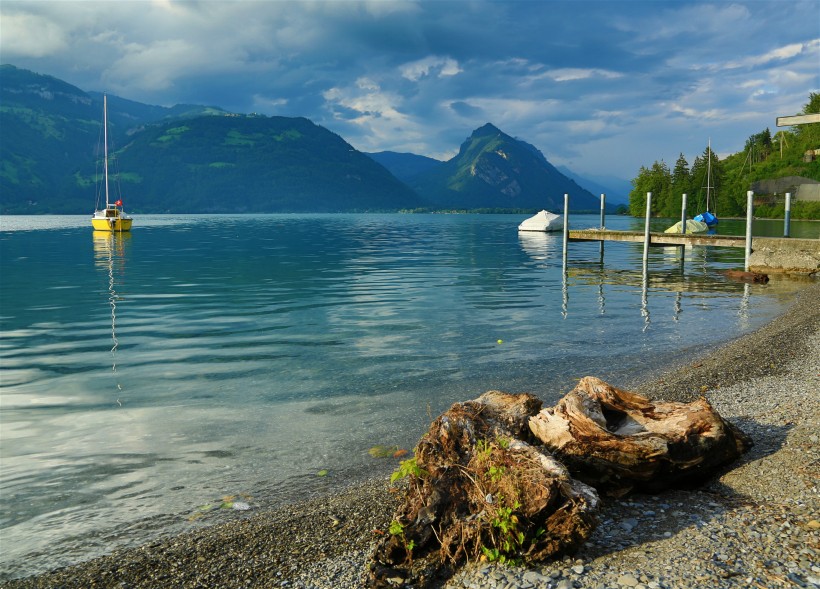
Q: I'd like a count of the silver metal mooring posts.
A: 6